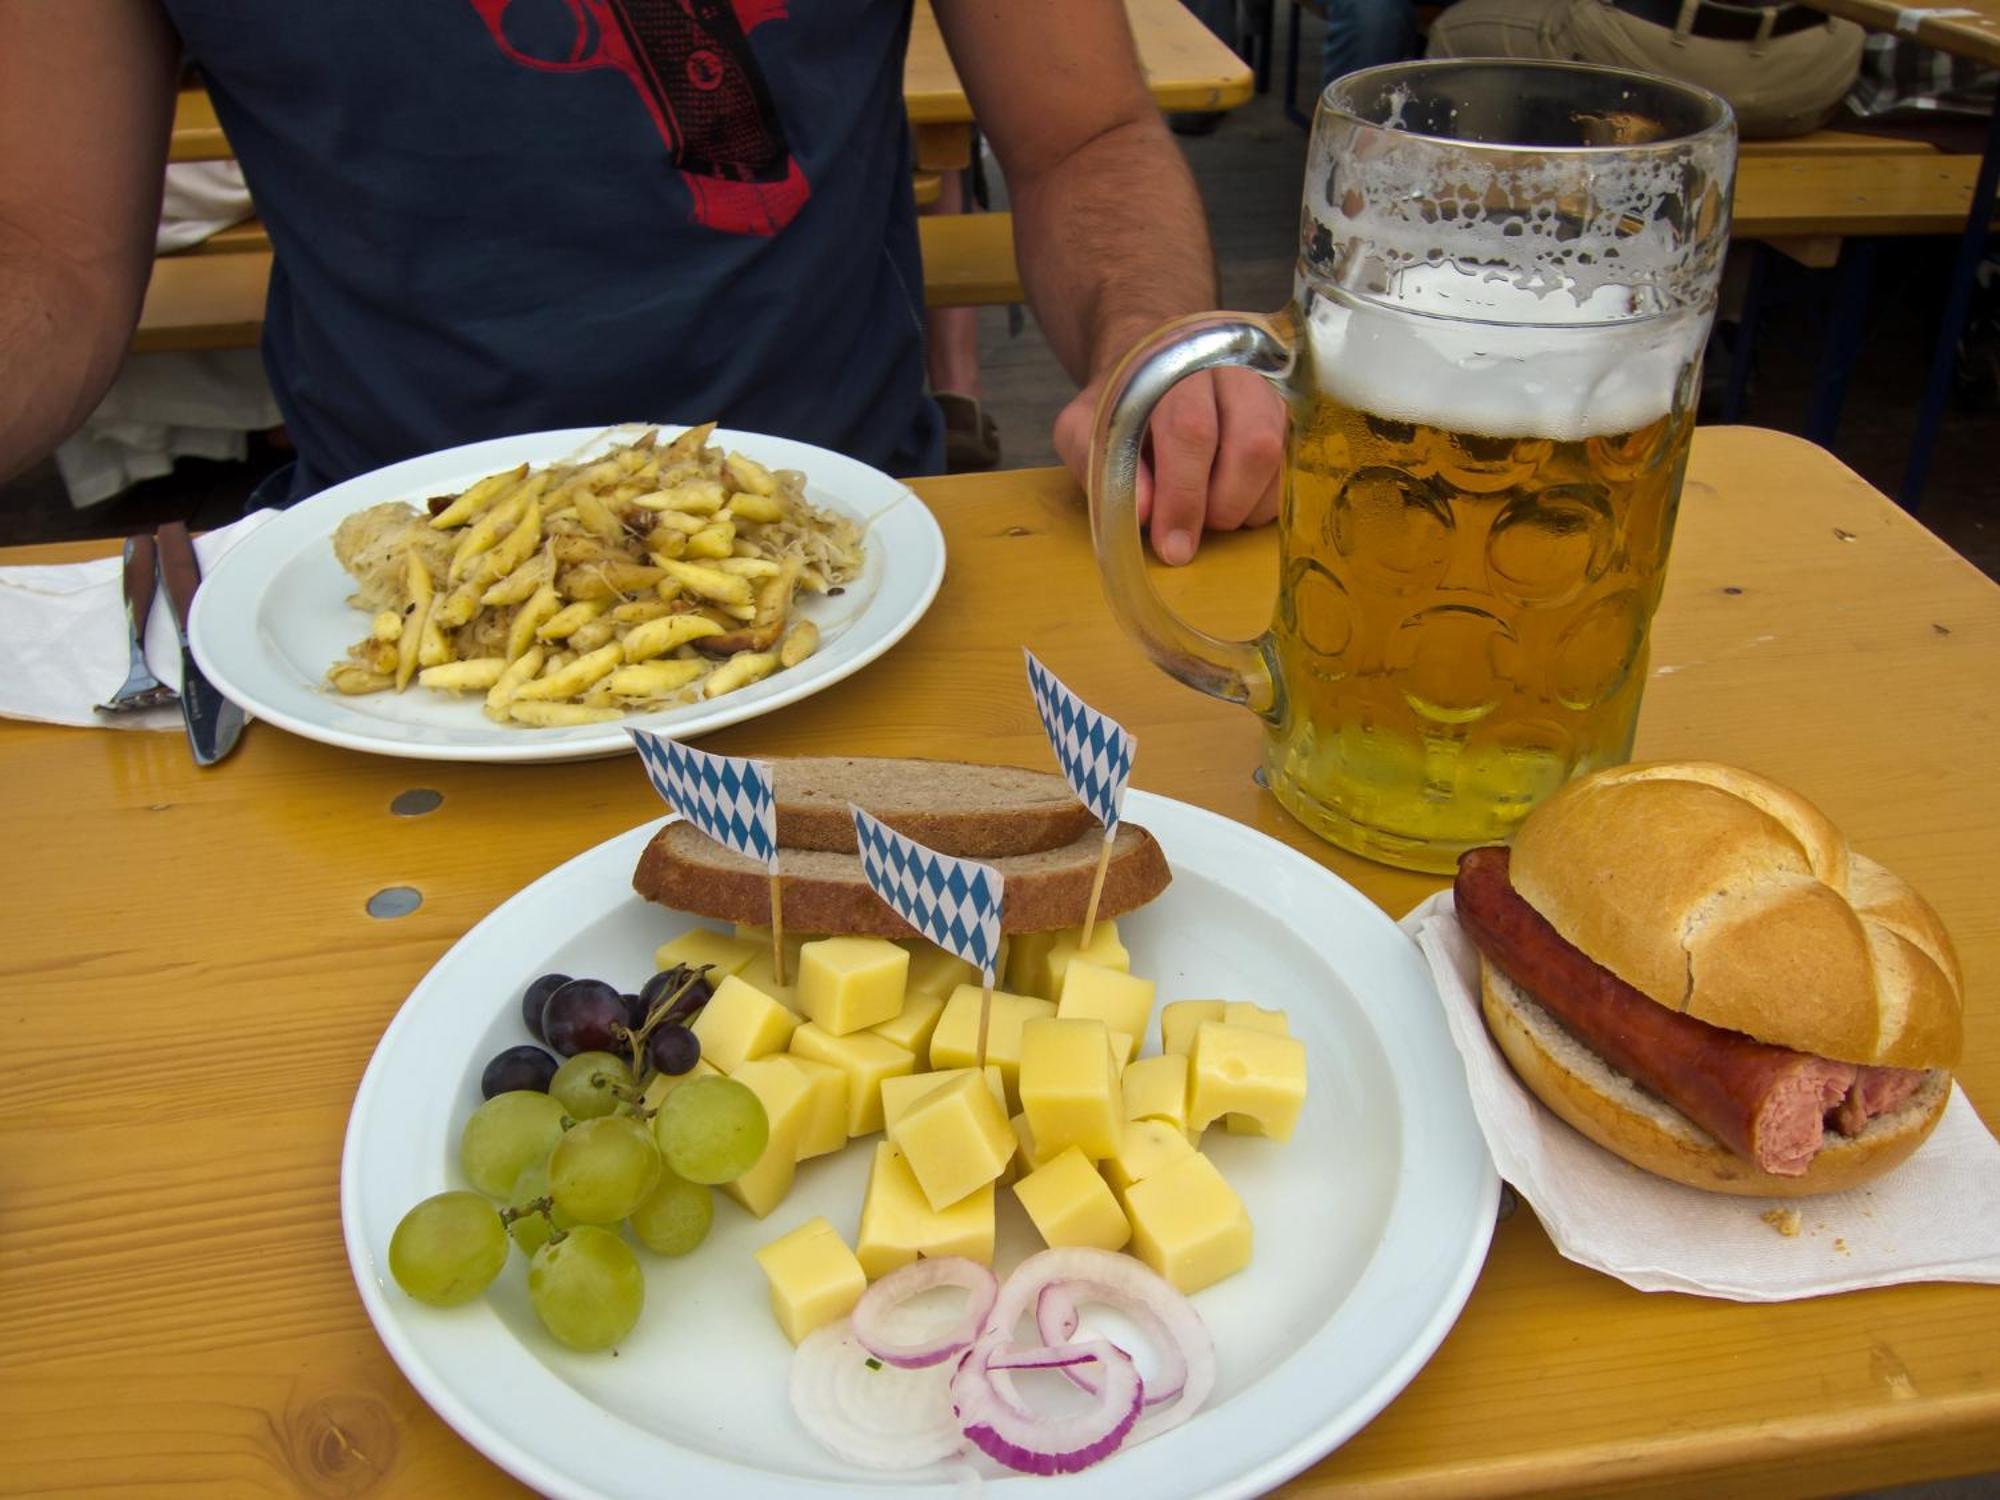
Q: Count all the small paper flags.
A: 3